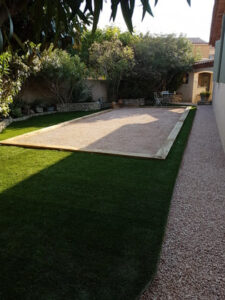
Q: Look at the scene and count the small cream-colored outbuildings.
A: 1